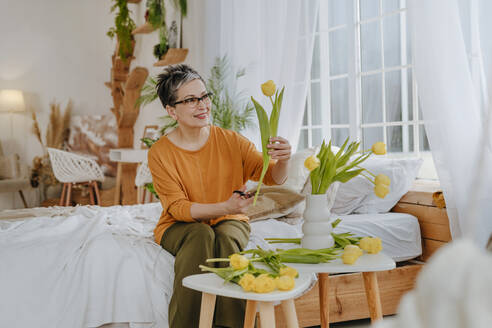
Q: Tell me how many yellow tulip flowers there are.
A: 14